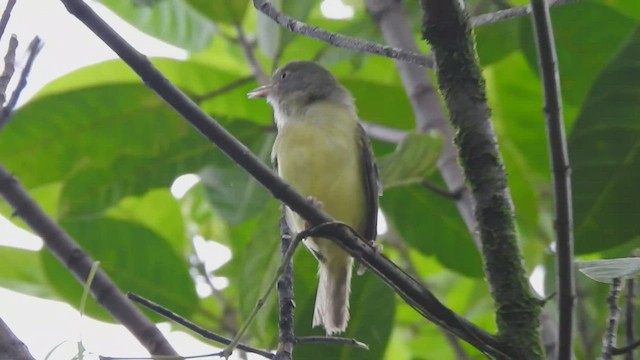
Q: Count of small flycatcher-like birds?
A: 1